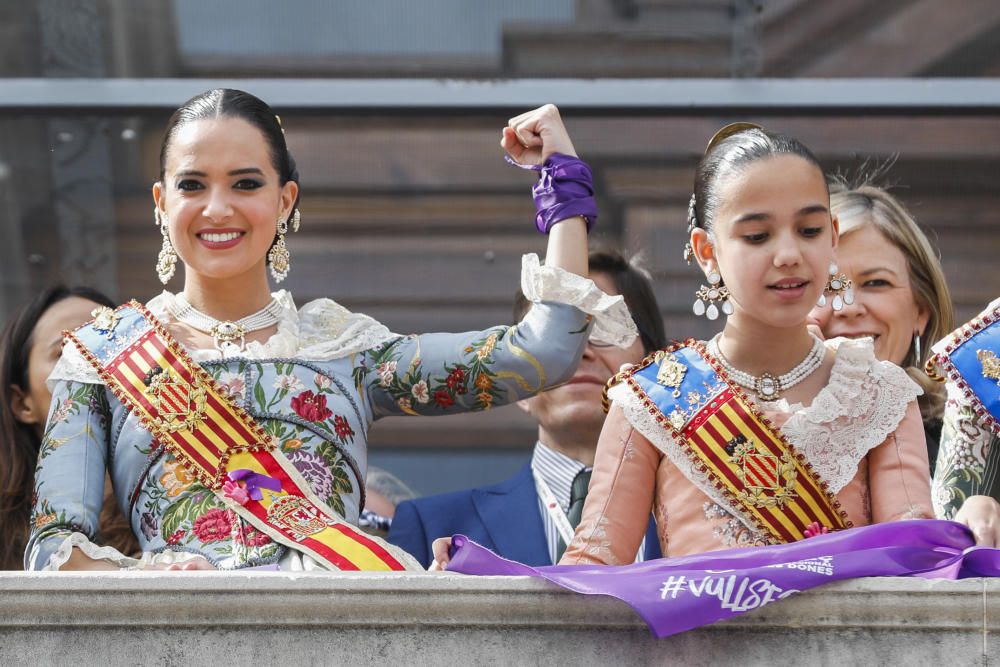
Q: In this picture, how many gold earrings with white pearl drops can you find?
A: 4